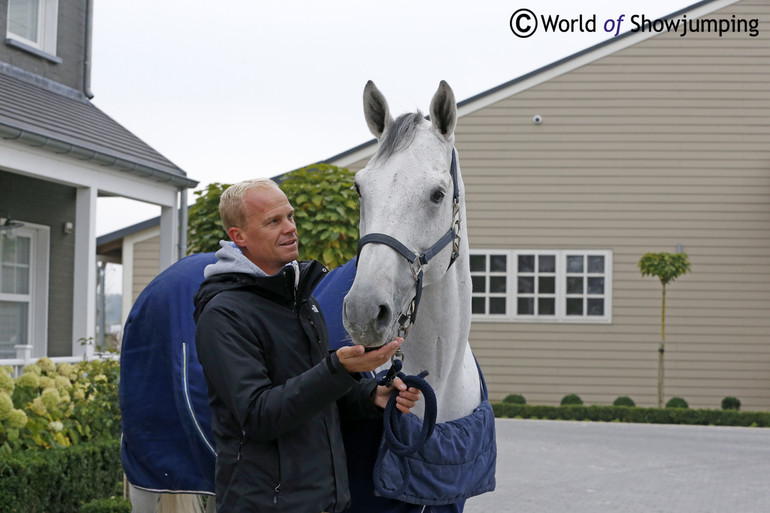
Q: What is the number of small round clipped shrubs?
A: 5